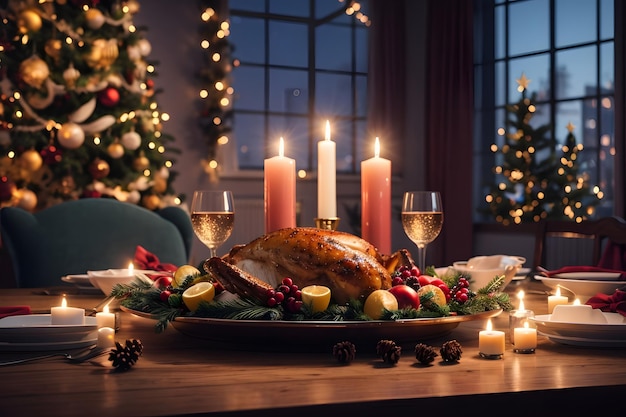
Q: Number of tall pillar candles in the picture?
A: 3